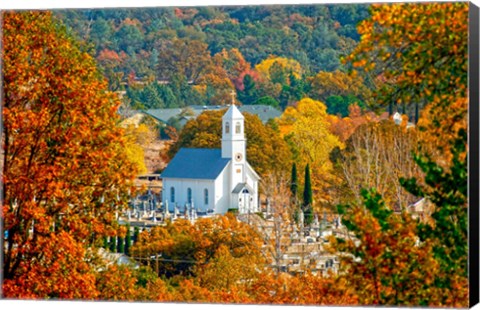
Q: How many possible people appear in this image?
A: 0